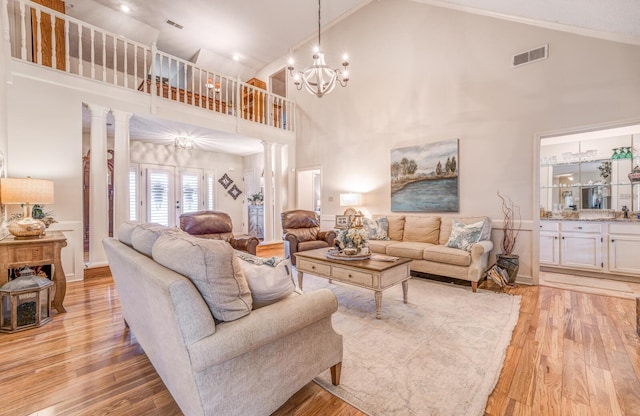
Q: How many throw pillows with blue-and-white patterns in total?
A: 2